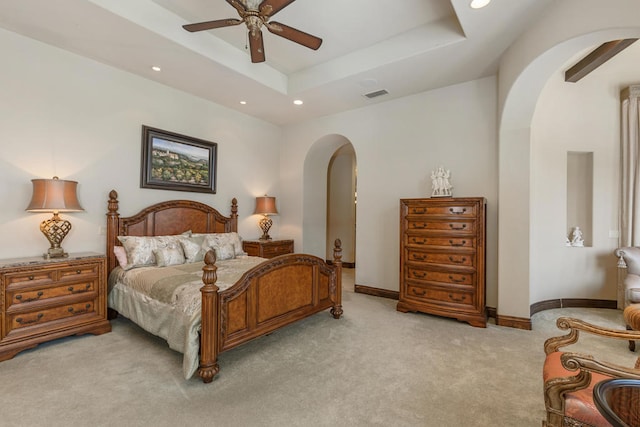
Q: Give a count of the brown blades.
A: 5